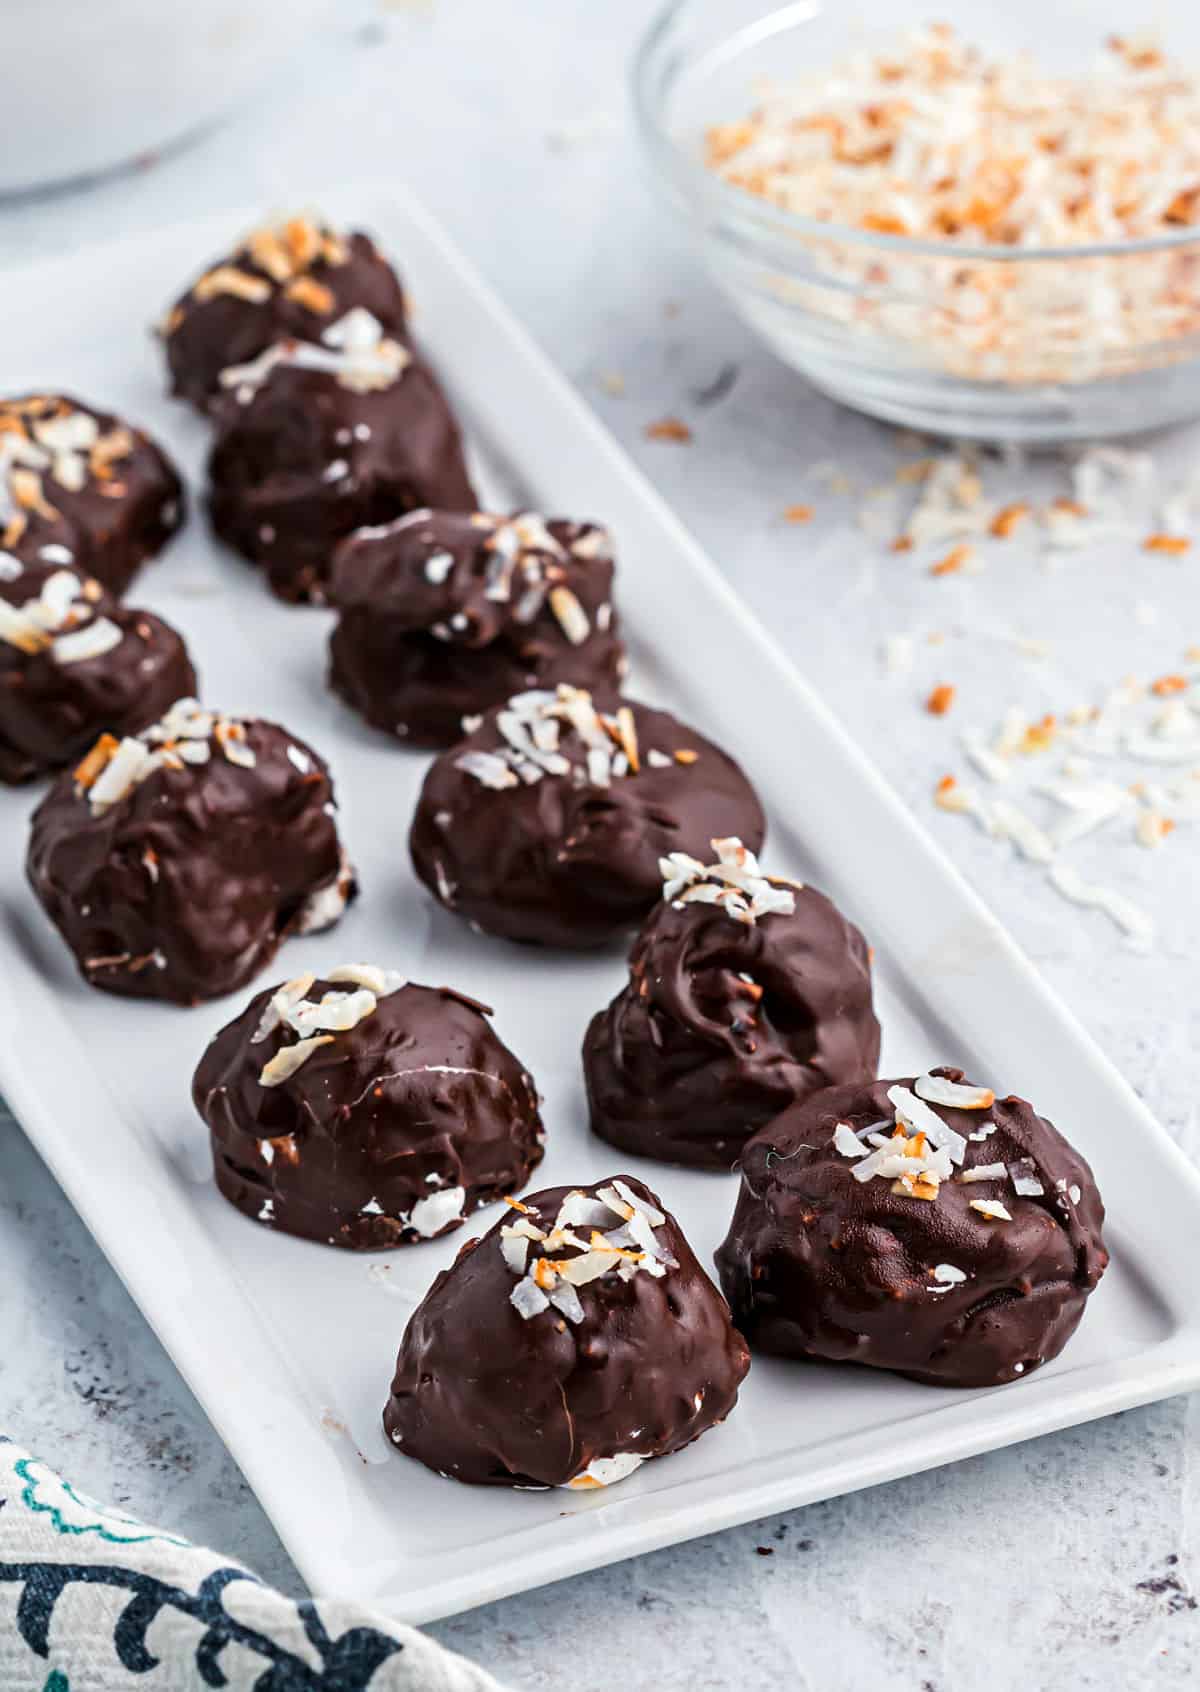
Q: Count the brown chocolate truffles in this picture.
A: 11